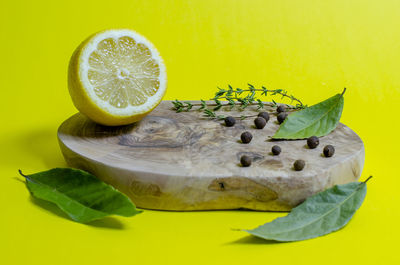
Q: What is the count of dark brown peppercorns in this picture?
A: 11